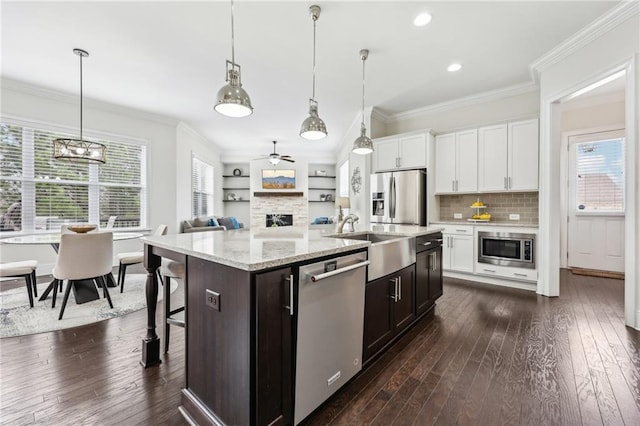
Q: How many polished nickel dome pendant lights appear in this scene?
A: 3